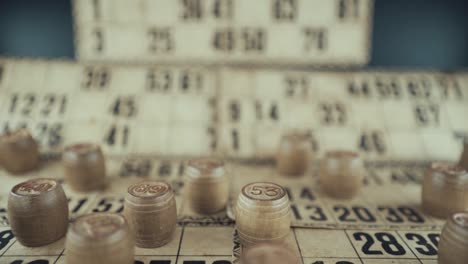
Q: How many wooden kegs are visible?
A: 13